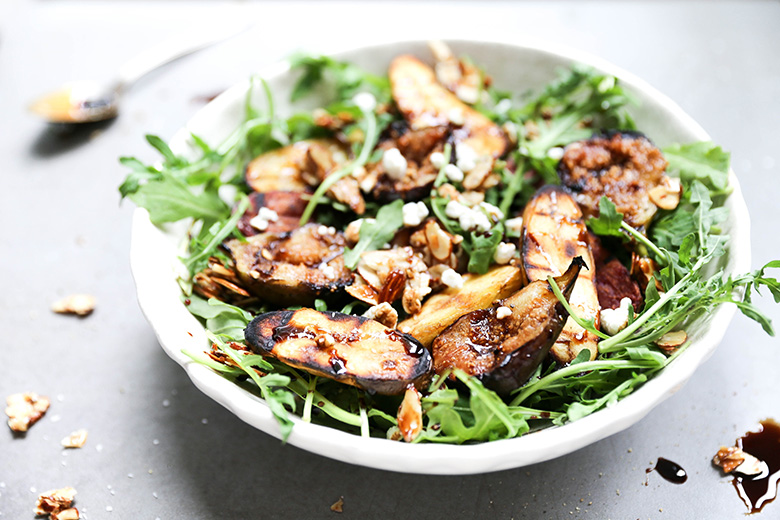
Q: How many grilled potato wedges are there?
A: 5